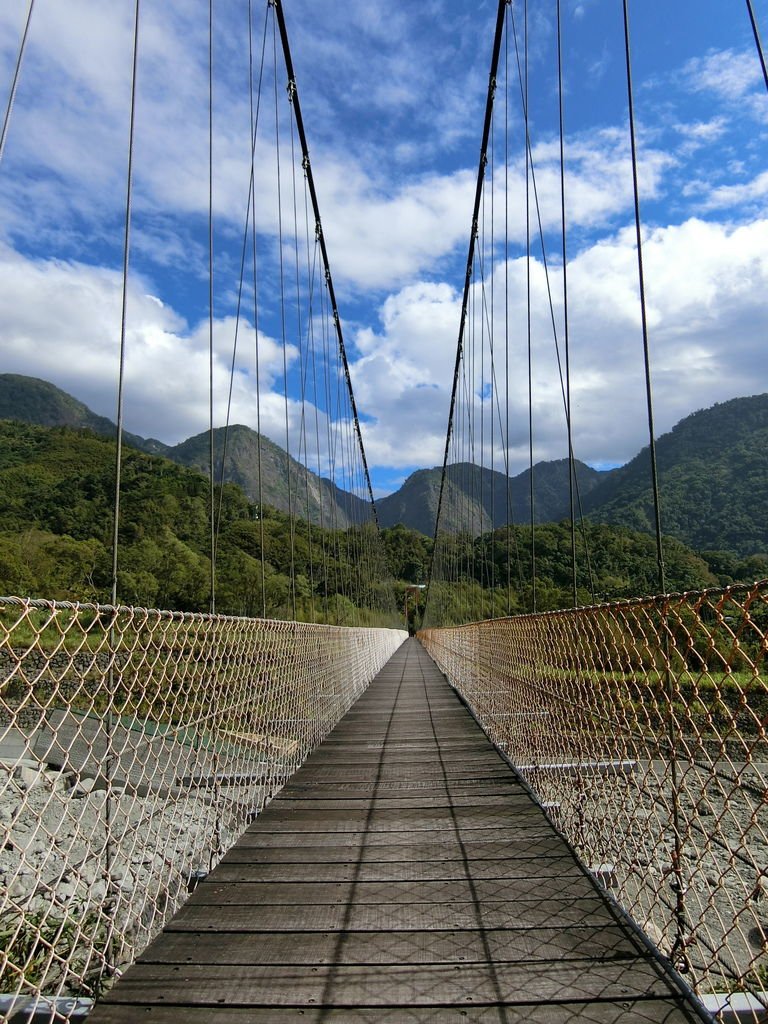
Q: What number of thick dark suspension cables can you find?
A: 2